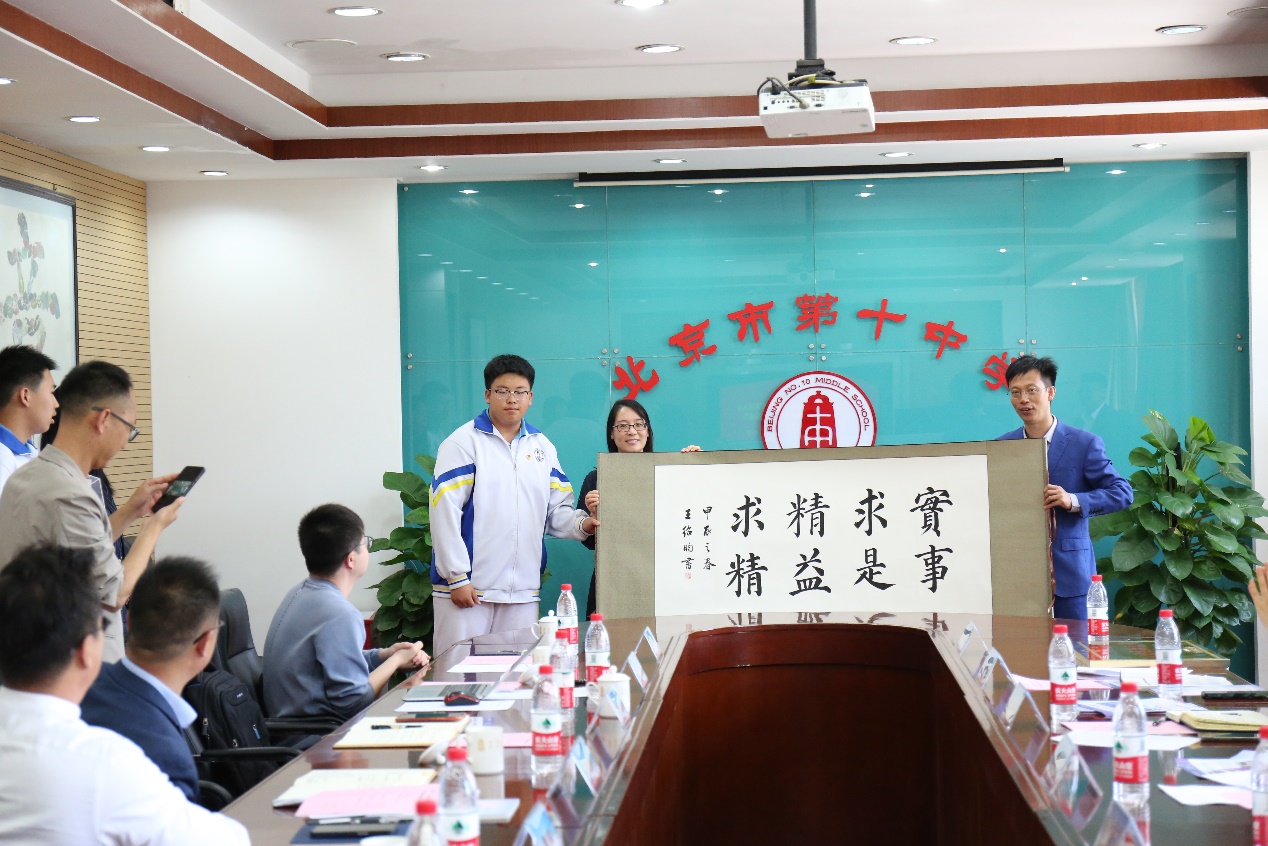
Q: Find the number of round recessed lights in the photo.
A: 14